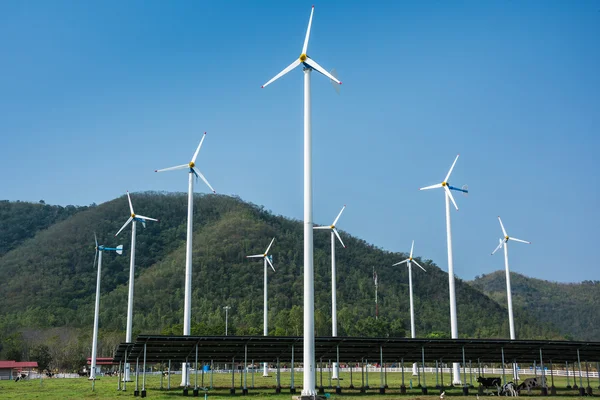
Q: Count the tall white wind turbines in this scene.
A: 9